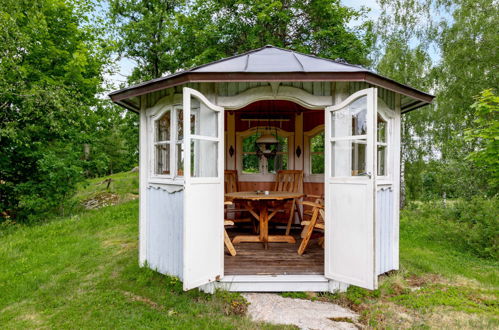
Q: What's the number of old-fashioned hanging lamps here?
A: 1